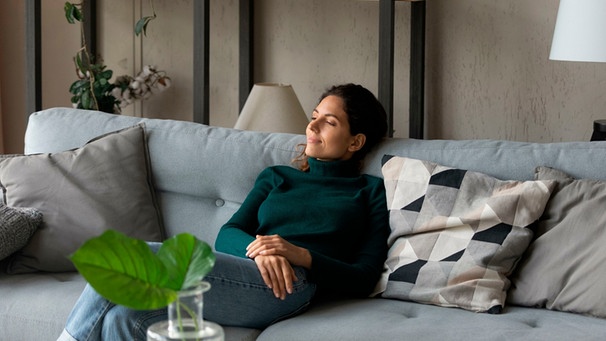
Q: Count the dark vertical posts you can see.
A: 6